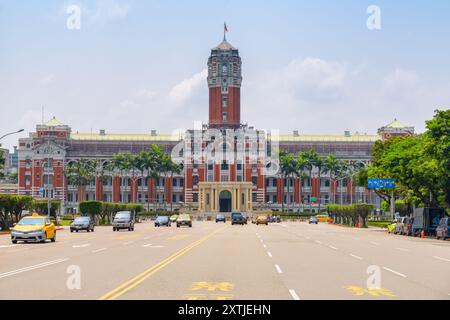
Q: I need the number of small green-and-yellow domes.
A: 2